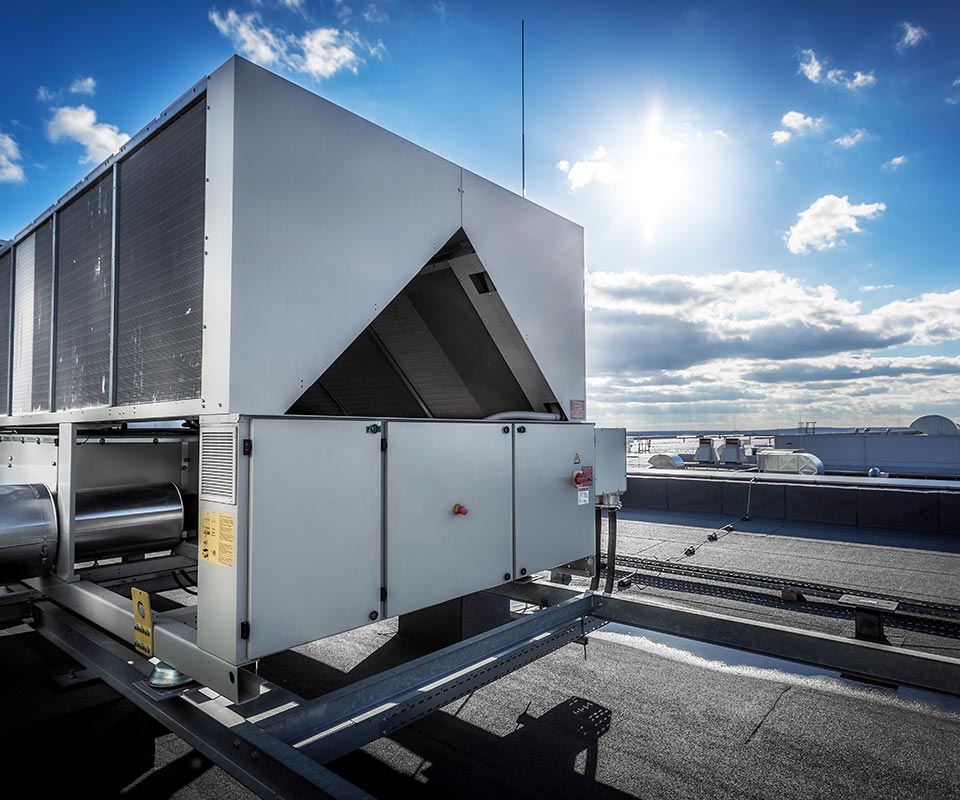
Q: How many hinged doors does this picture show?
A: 3